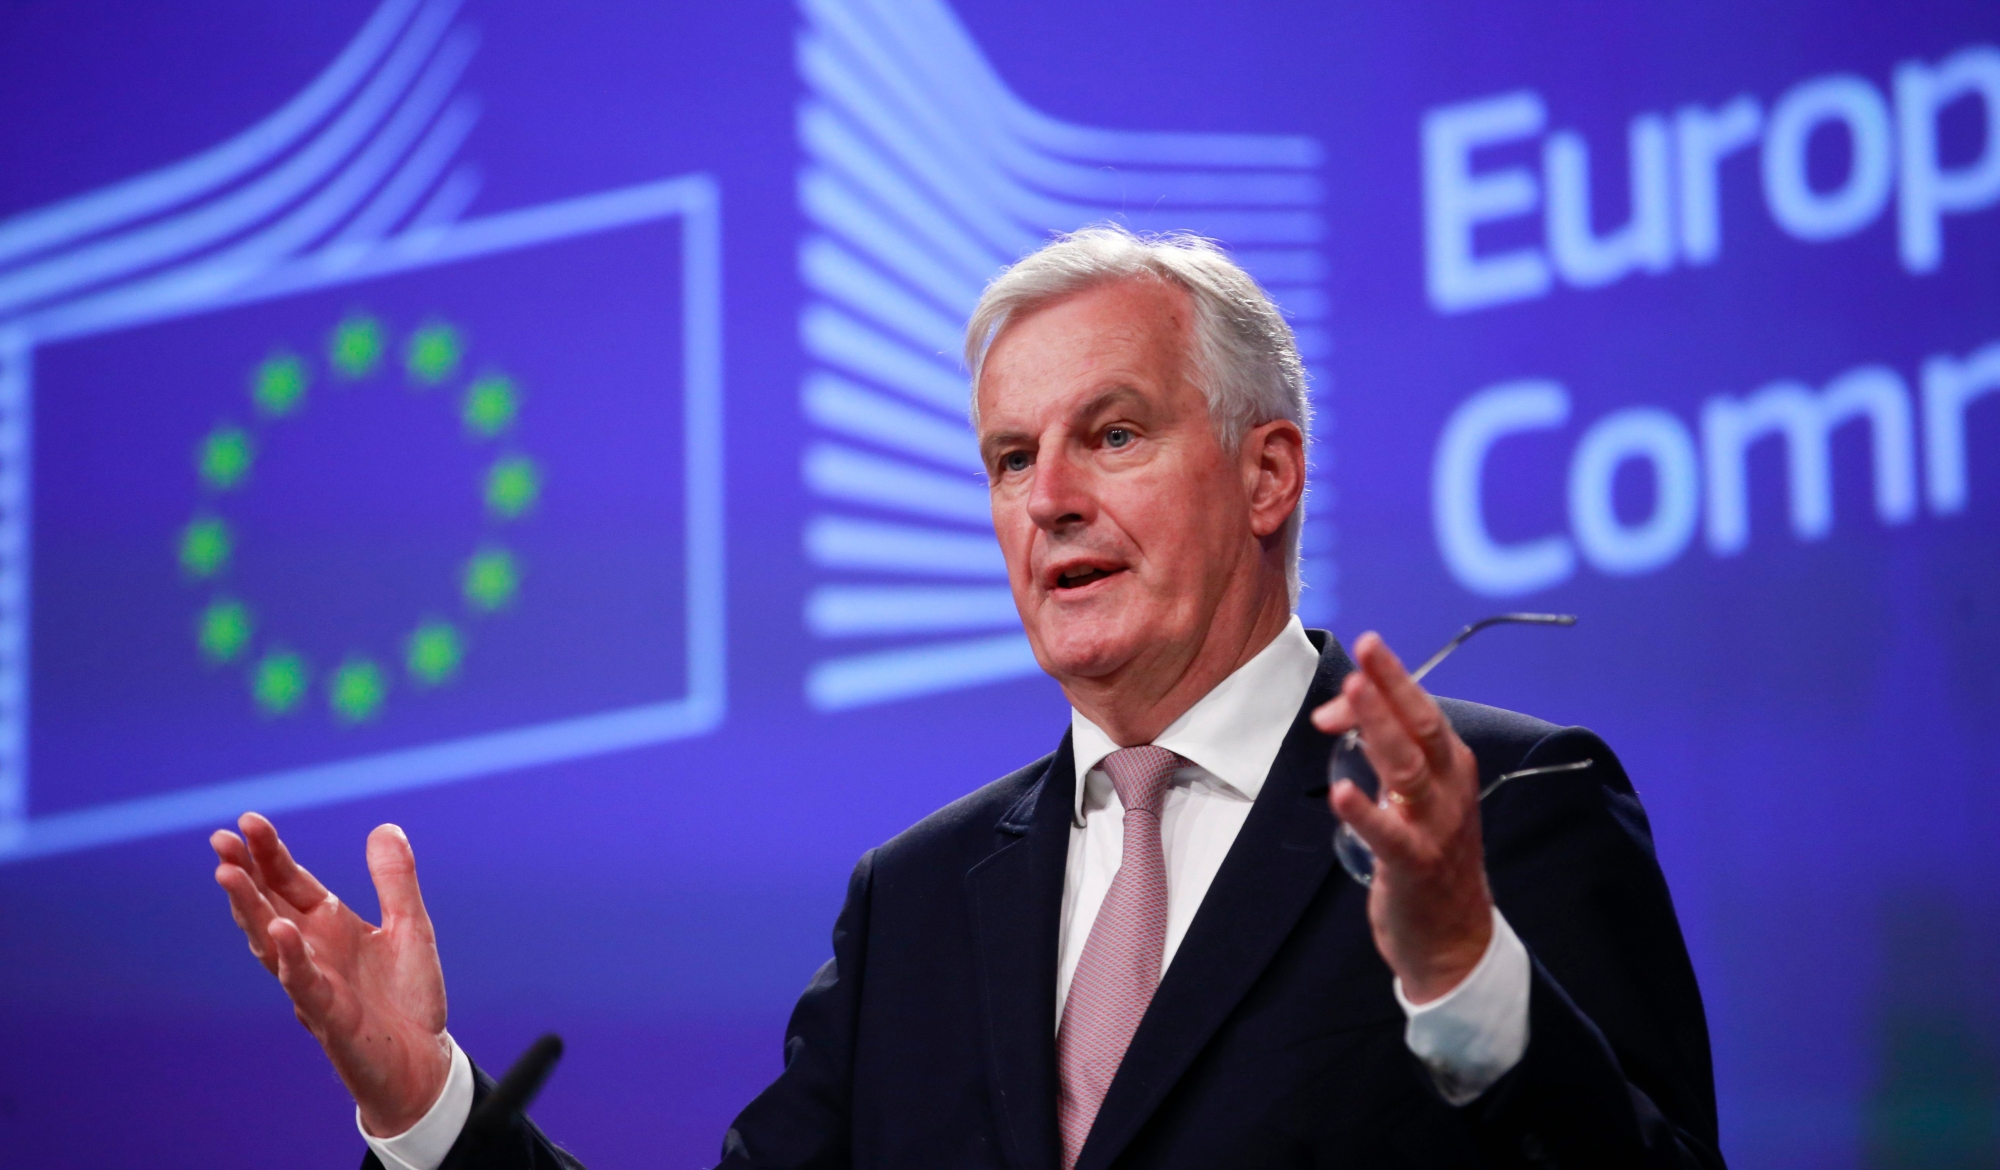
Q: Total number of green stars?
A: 12